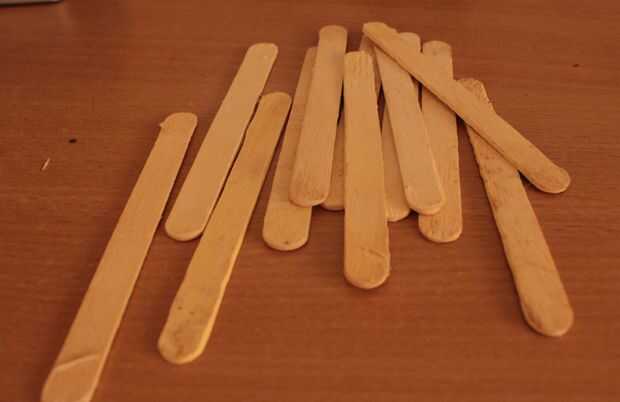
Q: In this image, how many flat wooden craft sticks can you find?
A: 12